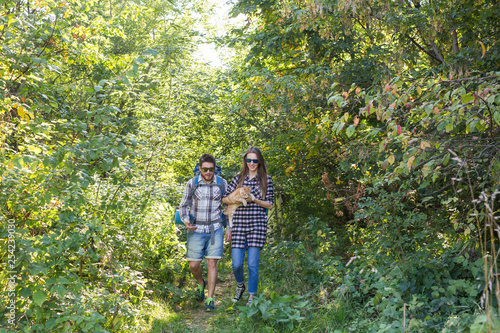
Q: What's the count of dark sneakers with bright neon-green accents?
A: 2